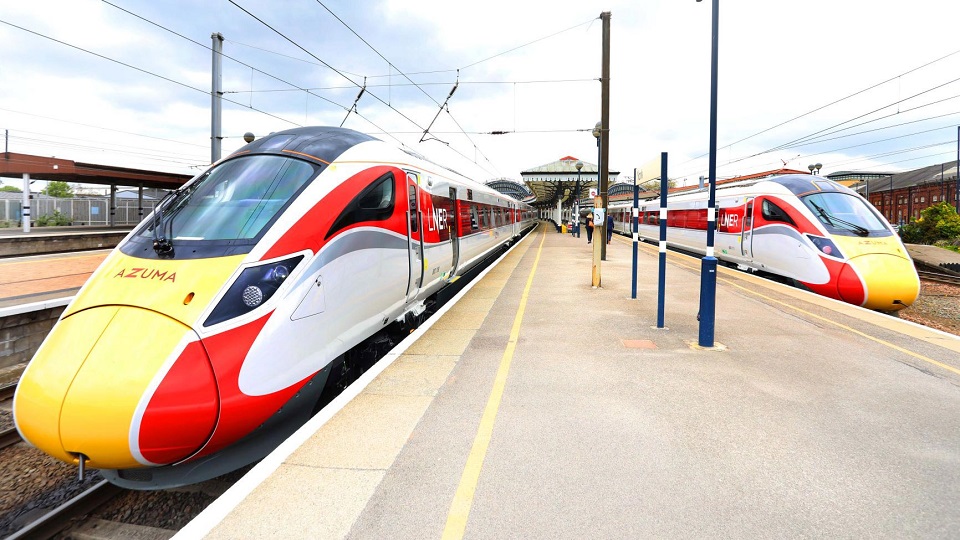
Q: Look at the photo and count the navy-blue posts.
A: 3